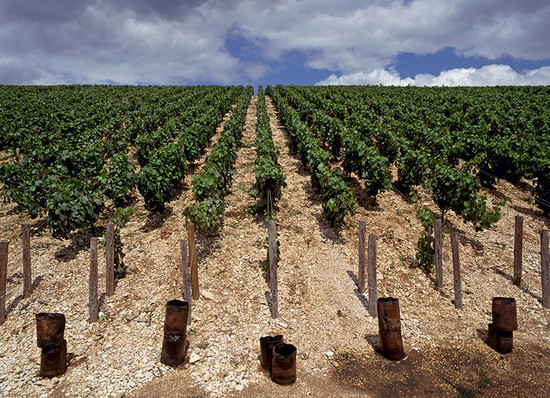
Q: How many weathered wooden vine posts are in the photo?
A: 13